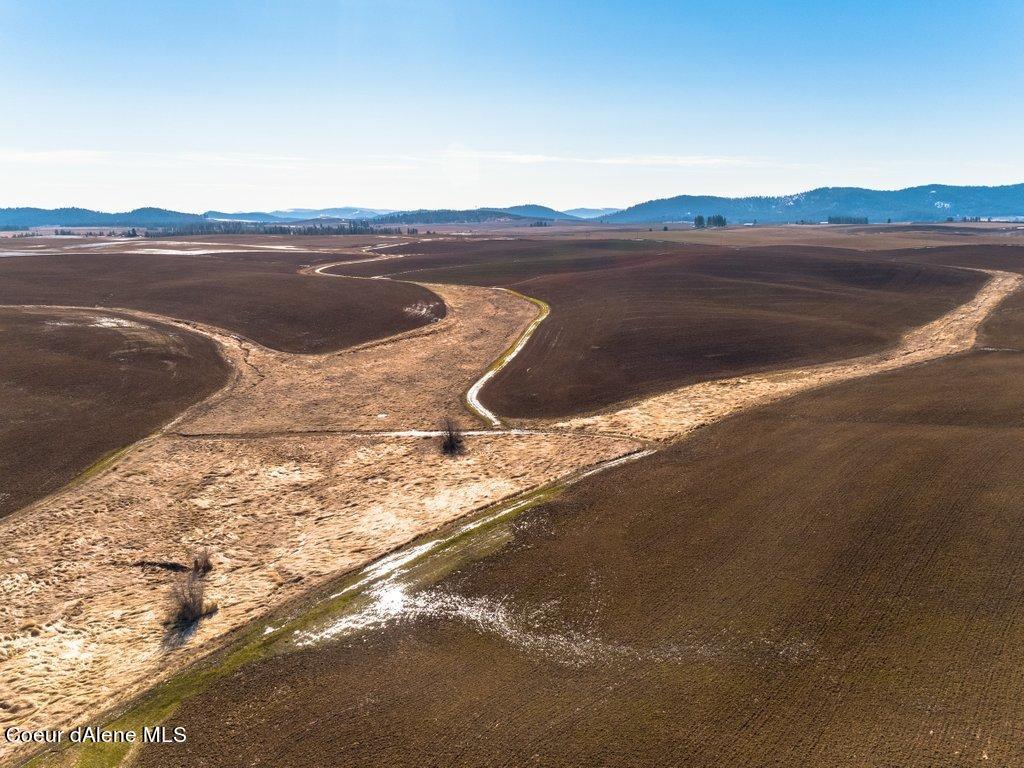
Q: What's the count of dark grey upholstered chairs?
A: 0